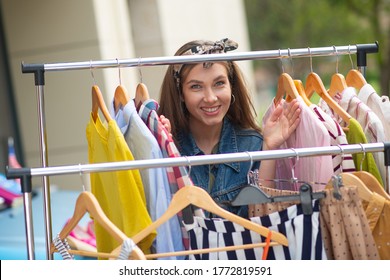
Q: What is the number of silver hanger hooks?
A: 14